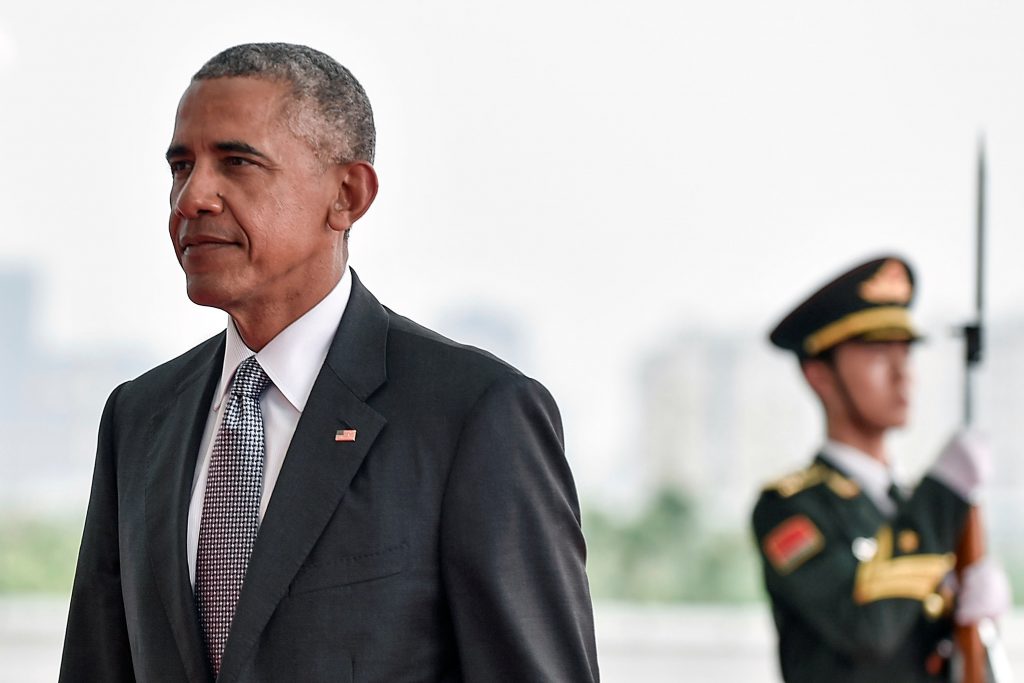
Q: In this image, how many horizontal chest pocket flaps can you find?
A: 1